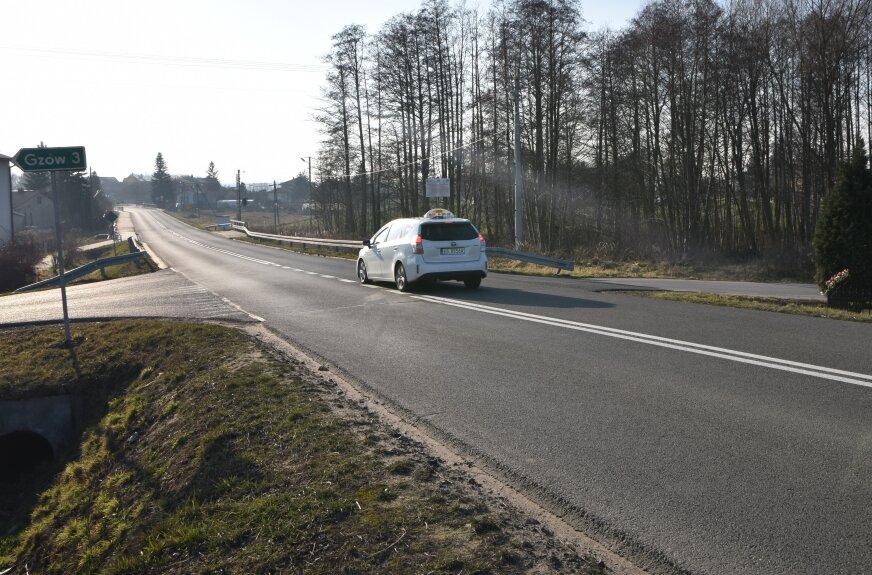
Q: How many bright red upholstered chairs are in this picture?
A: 0